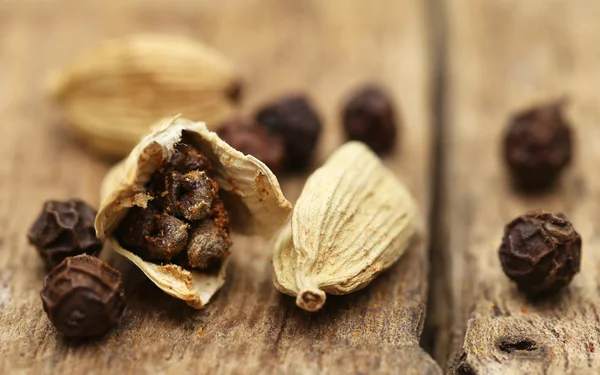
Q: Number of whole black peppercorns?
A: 7